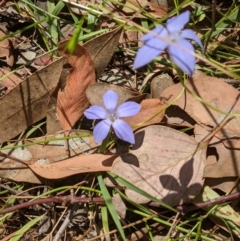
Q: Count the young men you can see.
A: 0